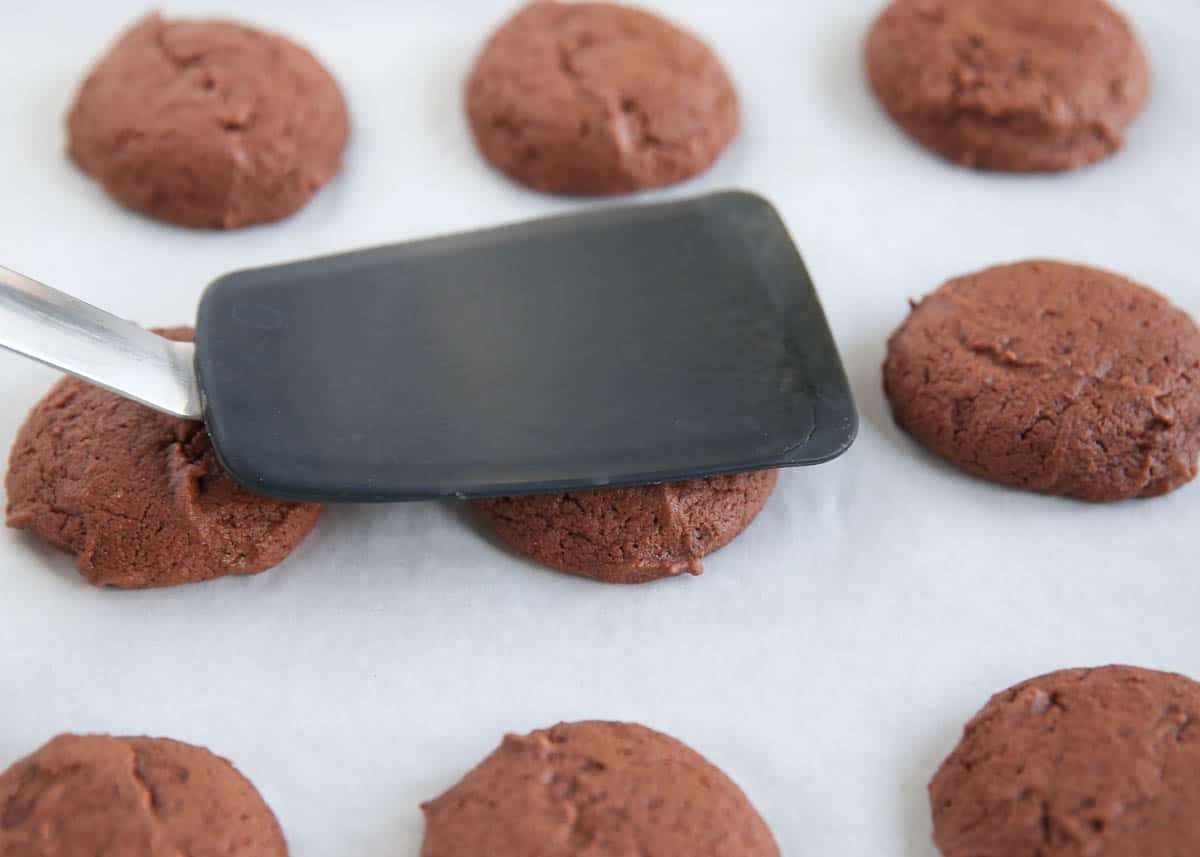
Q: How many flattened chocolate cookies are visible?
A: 9